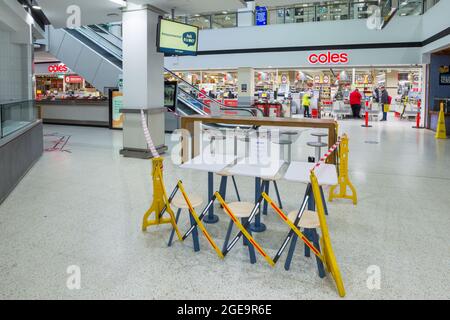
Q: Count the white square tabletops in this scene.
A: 3